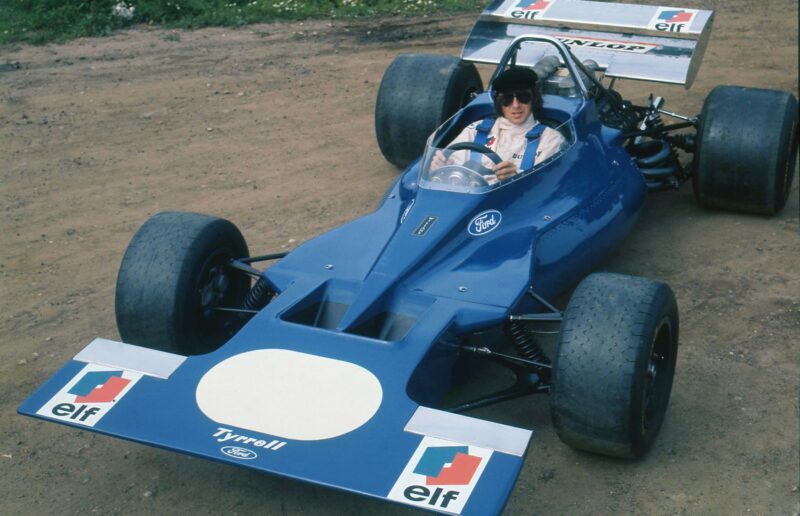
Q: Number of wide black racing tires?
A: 4